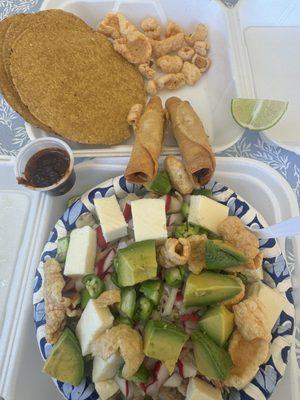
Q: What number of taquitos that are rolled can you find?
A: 2